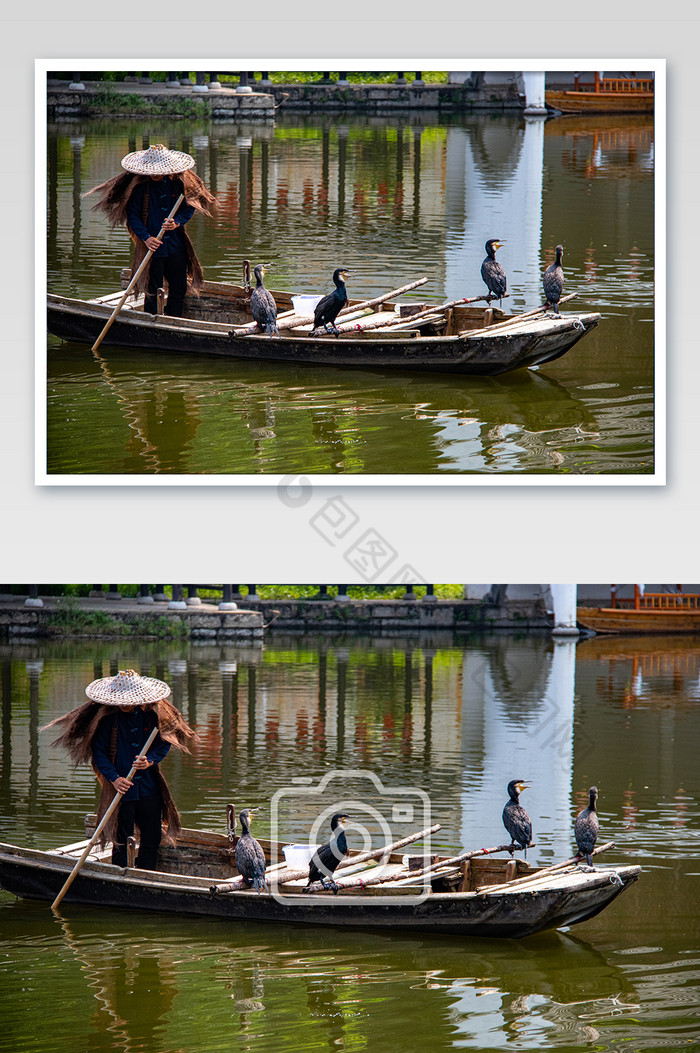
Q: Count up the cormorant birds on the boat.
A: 4